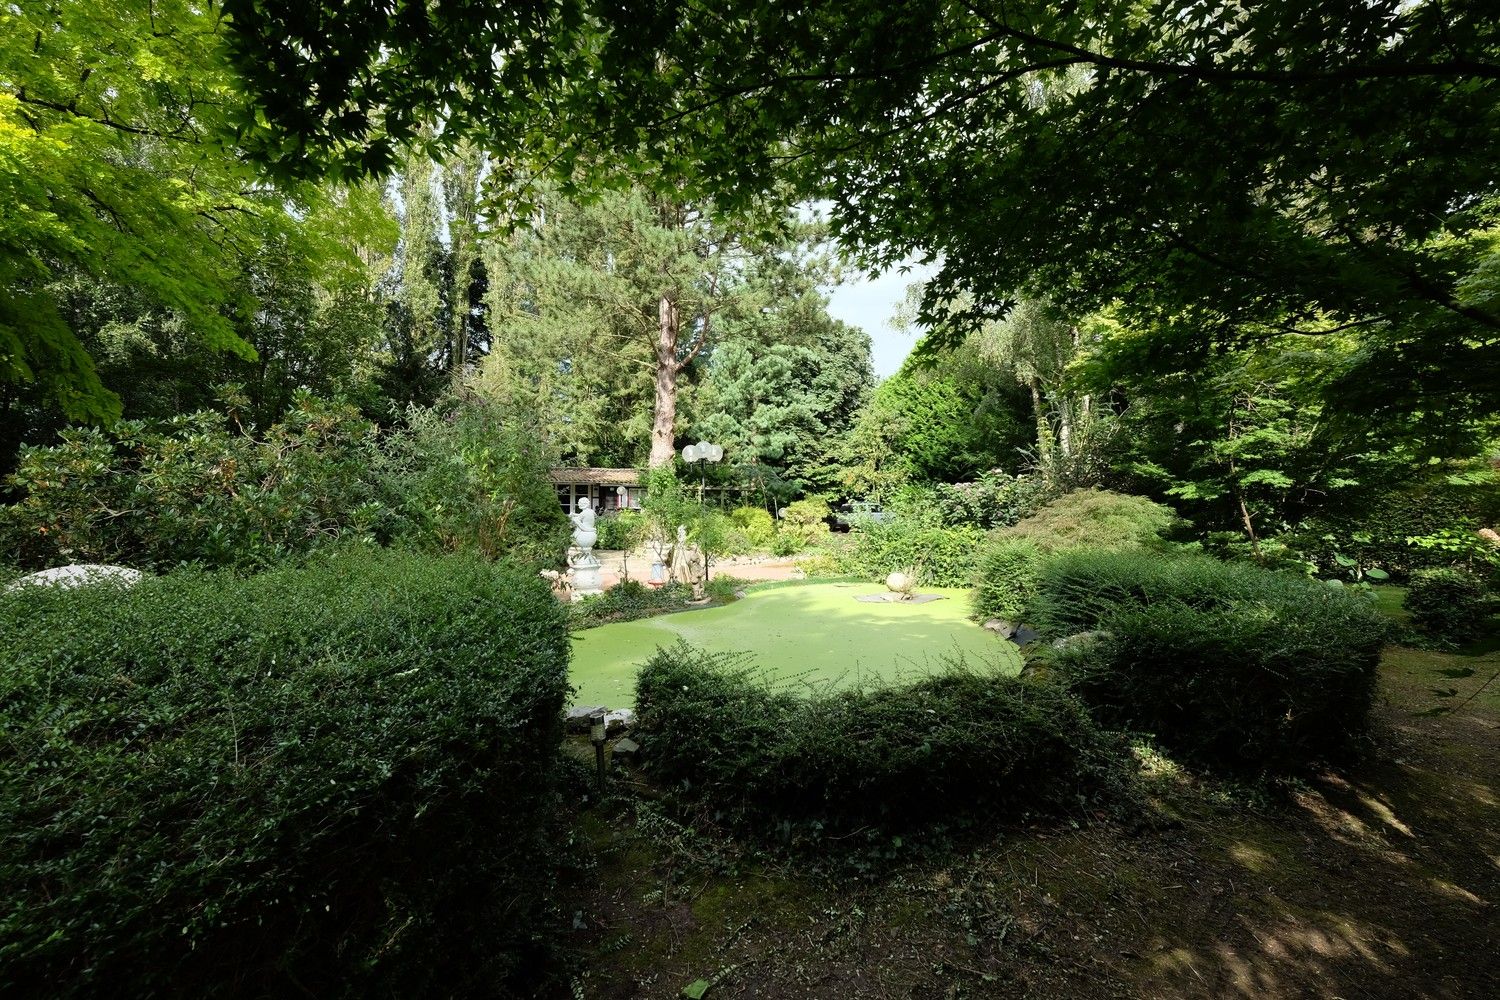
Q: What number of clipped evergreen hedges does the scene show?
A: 3